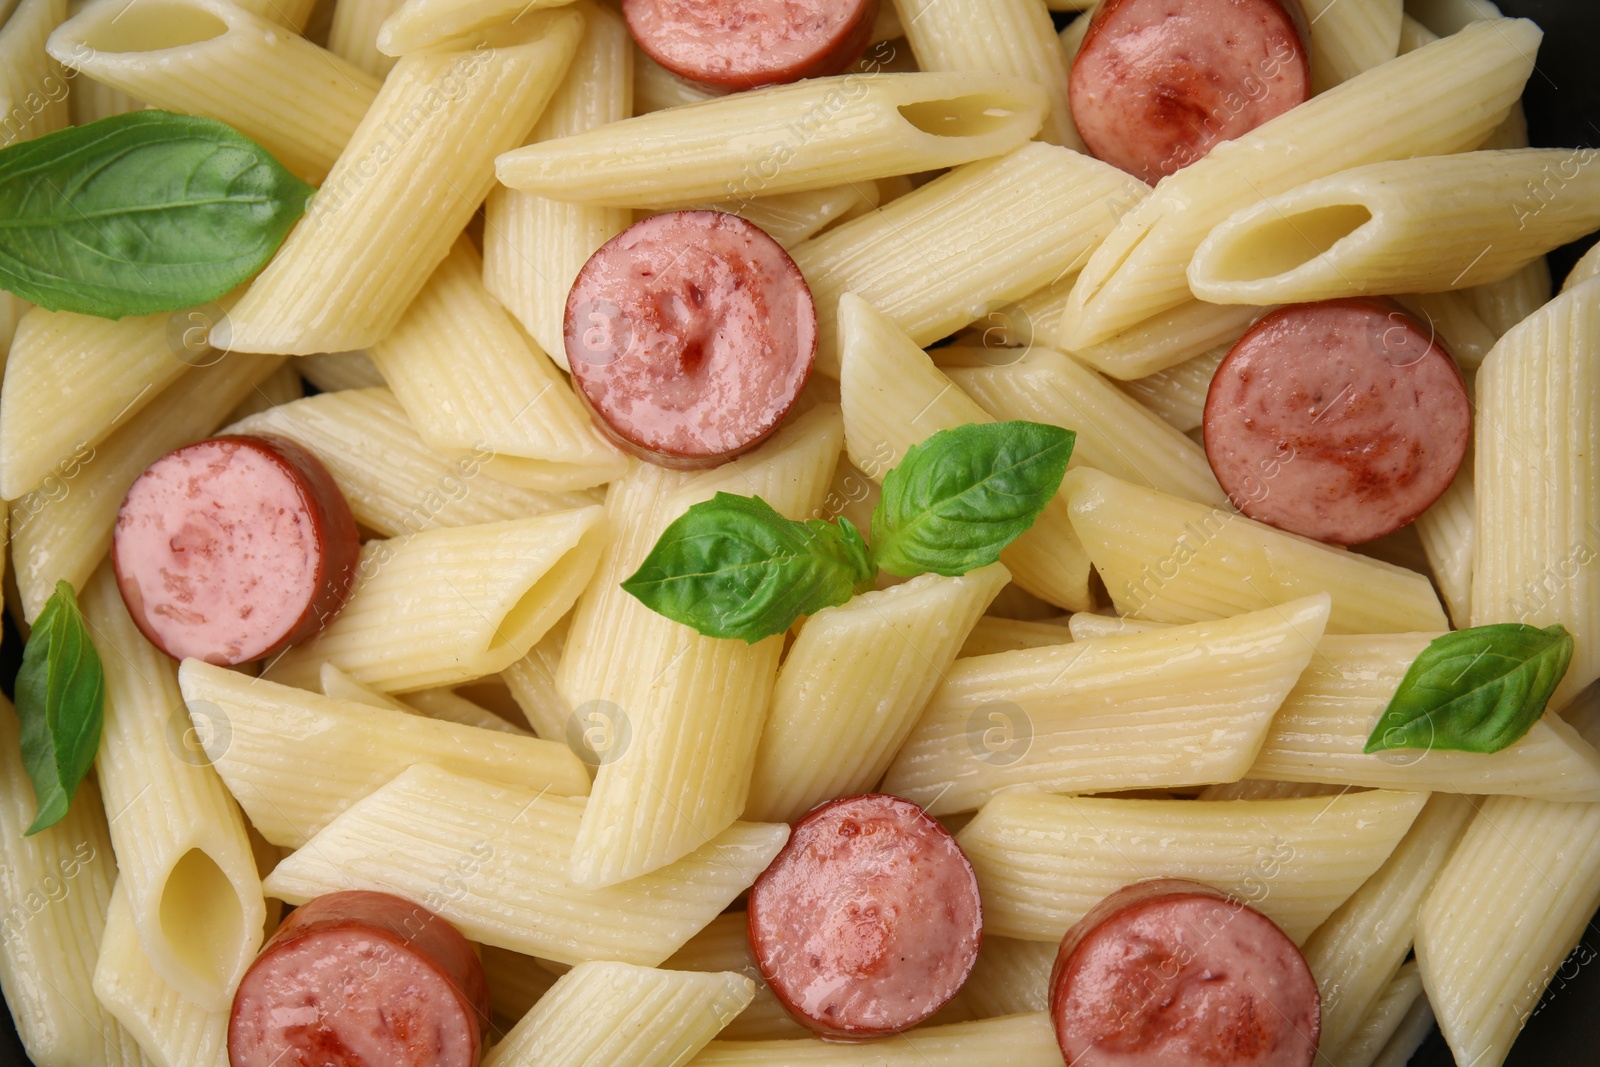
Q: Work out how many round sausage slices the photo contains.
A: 8